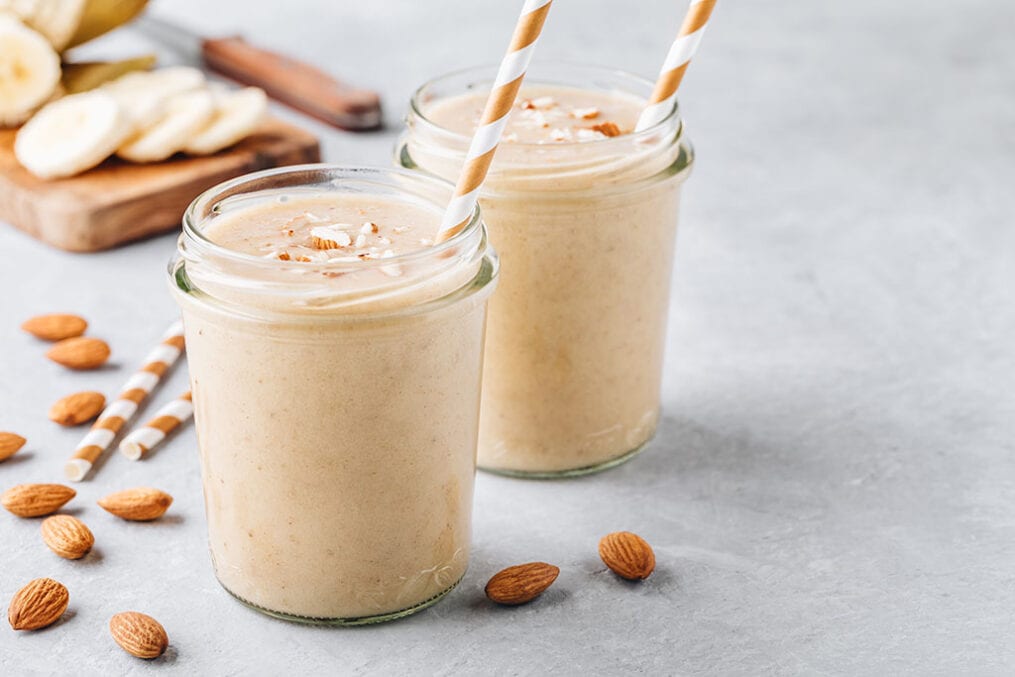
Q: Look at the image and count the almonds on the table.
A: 11